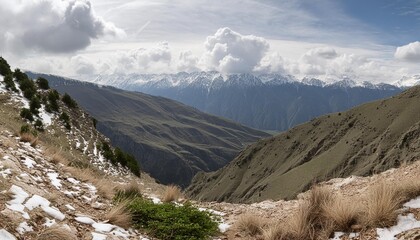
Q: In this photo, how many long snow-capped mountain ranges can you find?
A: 1